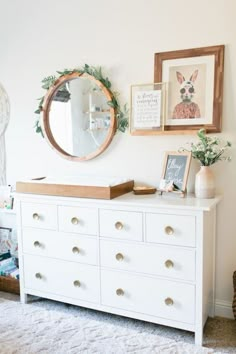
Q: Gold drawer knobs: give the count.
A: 12